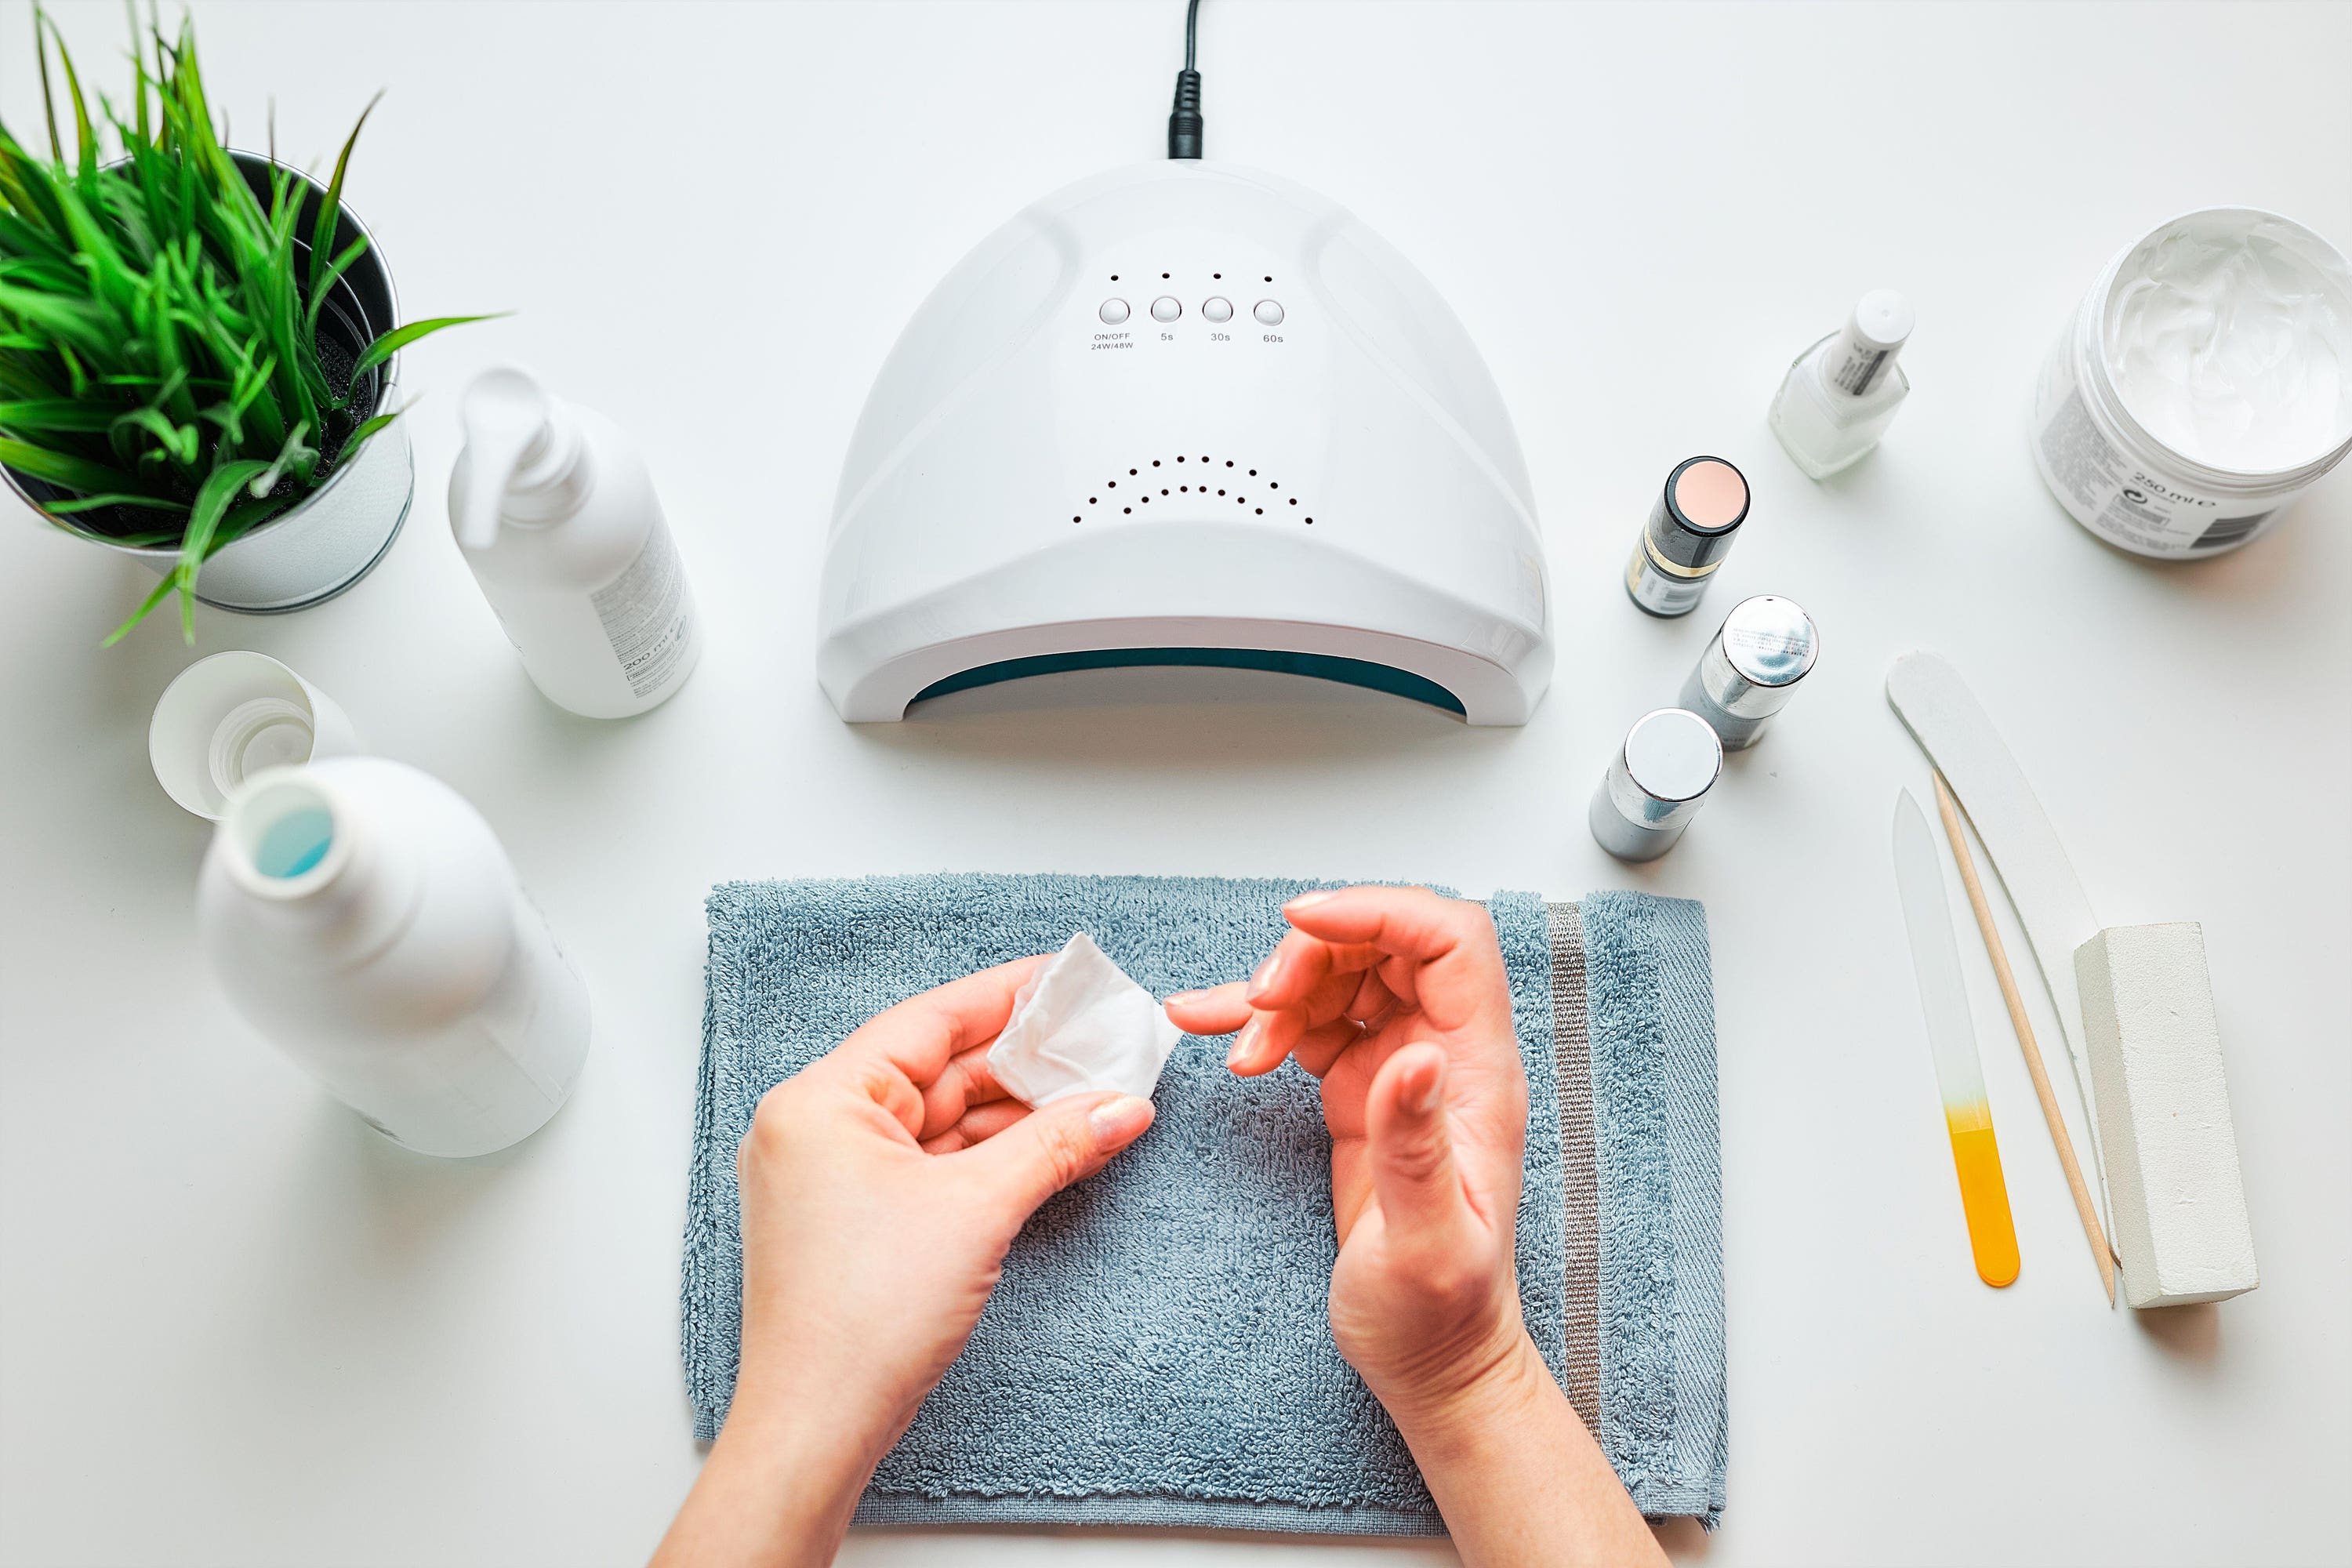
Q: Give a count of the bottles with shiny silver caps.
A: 2